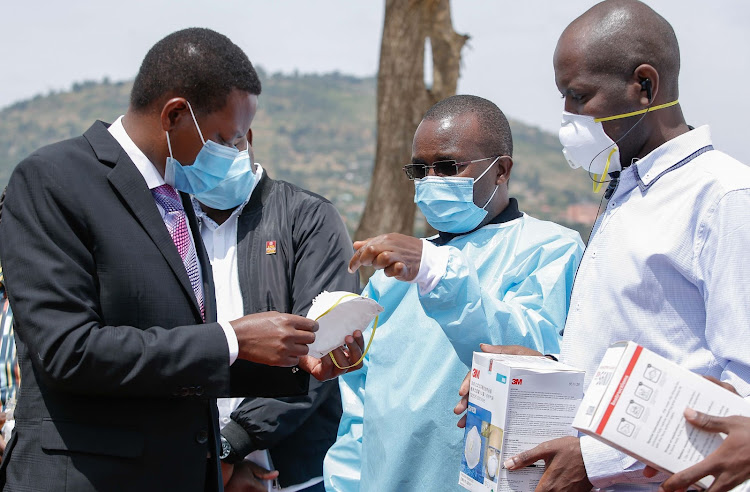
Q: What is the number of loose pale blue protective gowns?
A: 1